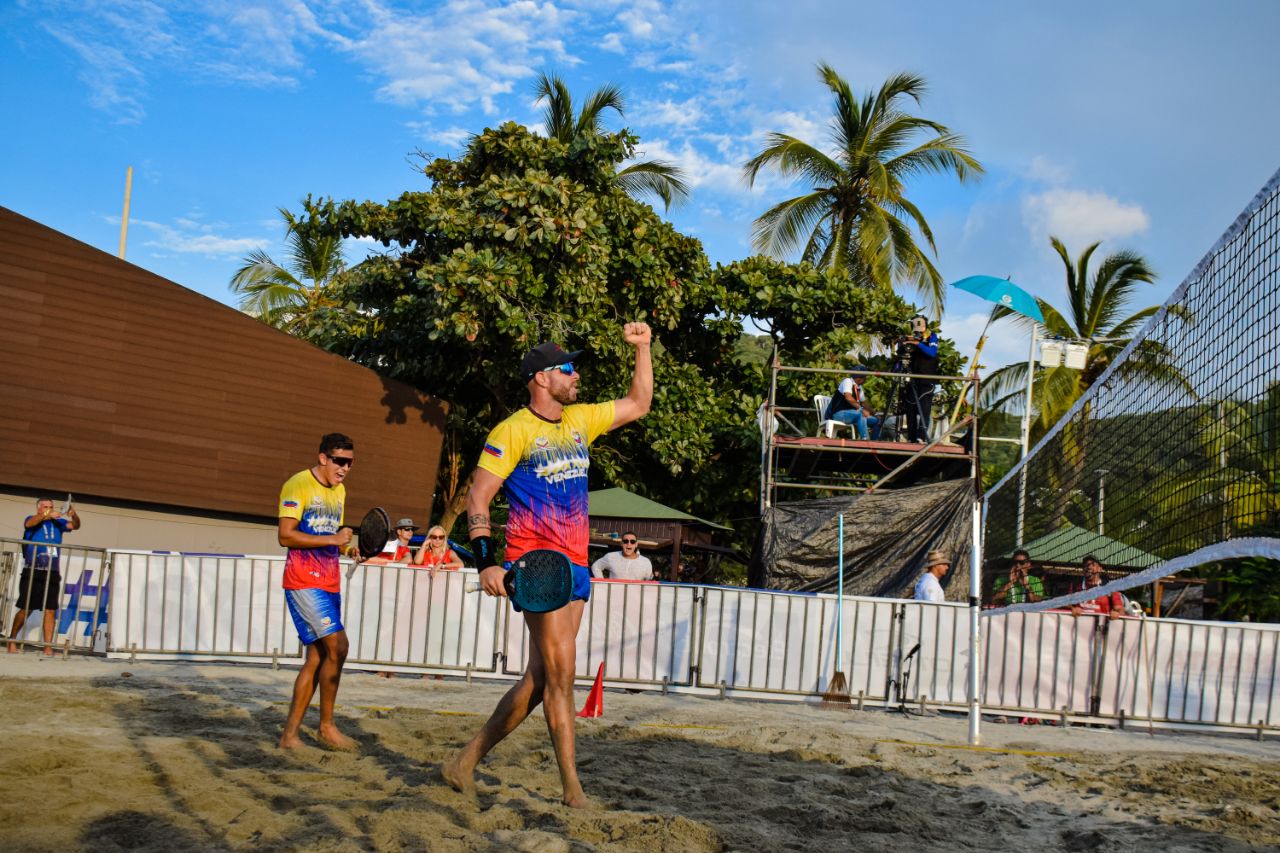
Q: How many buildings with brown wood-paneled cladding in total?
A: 1